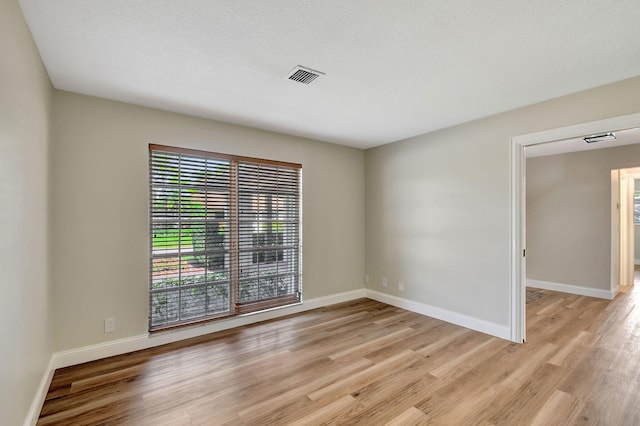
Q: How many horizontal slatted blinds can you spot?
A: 2